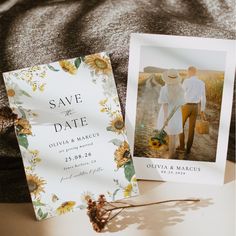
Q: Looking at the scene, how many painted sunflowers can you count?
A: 7